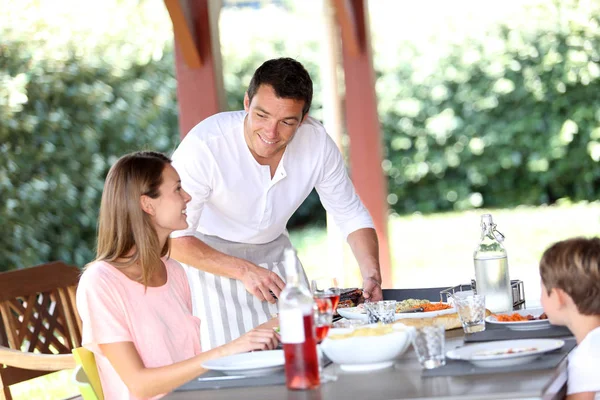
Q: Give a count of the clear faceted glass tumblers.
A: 3